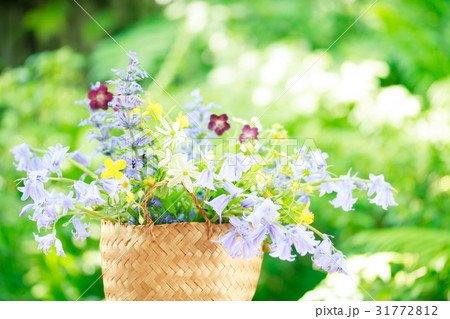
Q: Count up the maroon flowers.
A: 3